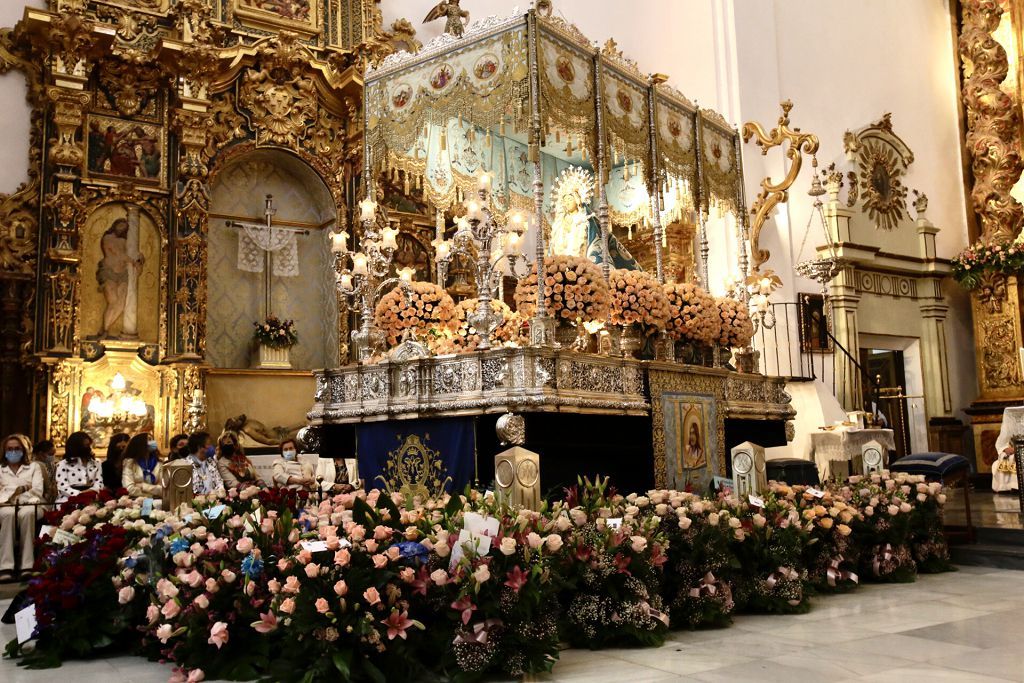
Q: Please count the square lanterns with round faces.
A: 4